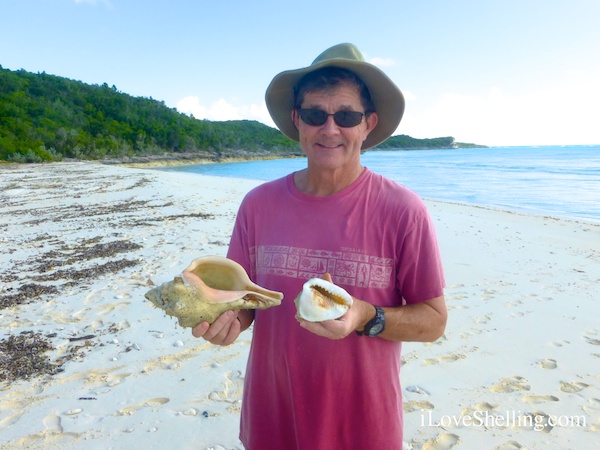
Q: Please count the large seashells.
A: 2